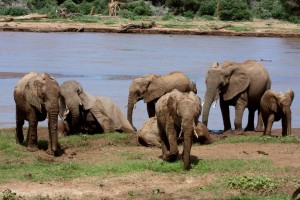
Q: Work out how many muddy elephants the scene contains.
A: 7